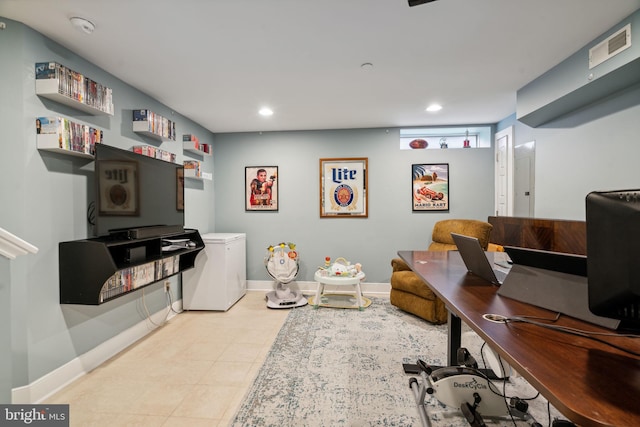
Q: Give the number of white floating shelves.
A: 6